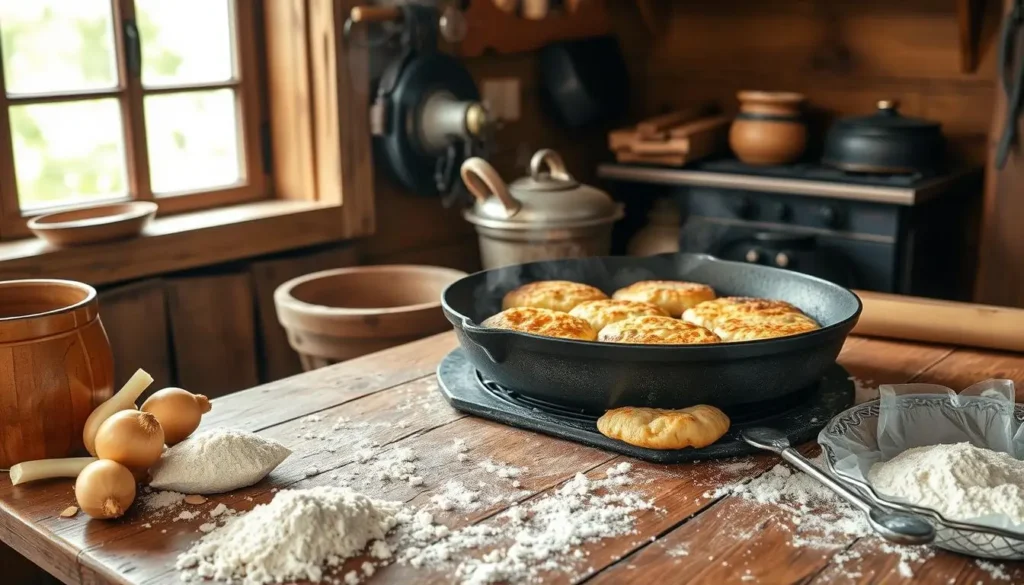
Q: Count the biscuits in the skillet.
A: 7